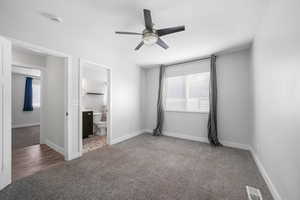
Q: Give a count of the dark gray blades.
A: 5